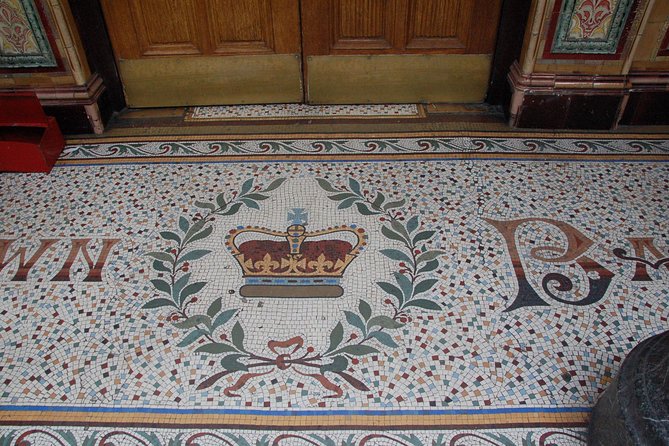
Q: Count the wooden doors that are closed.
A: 2